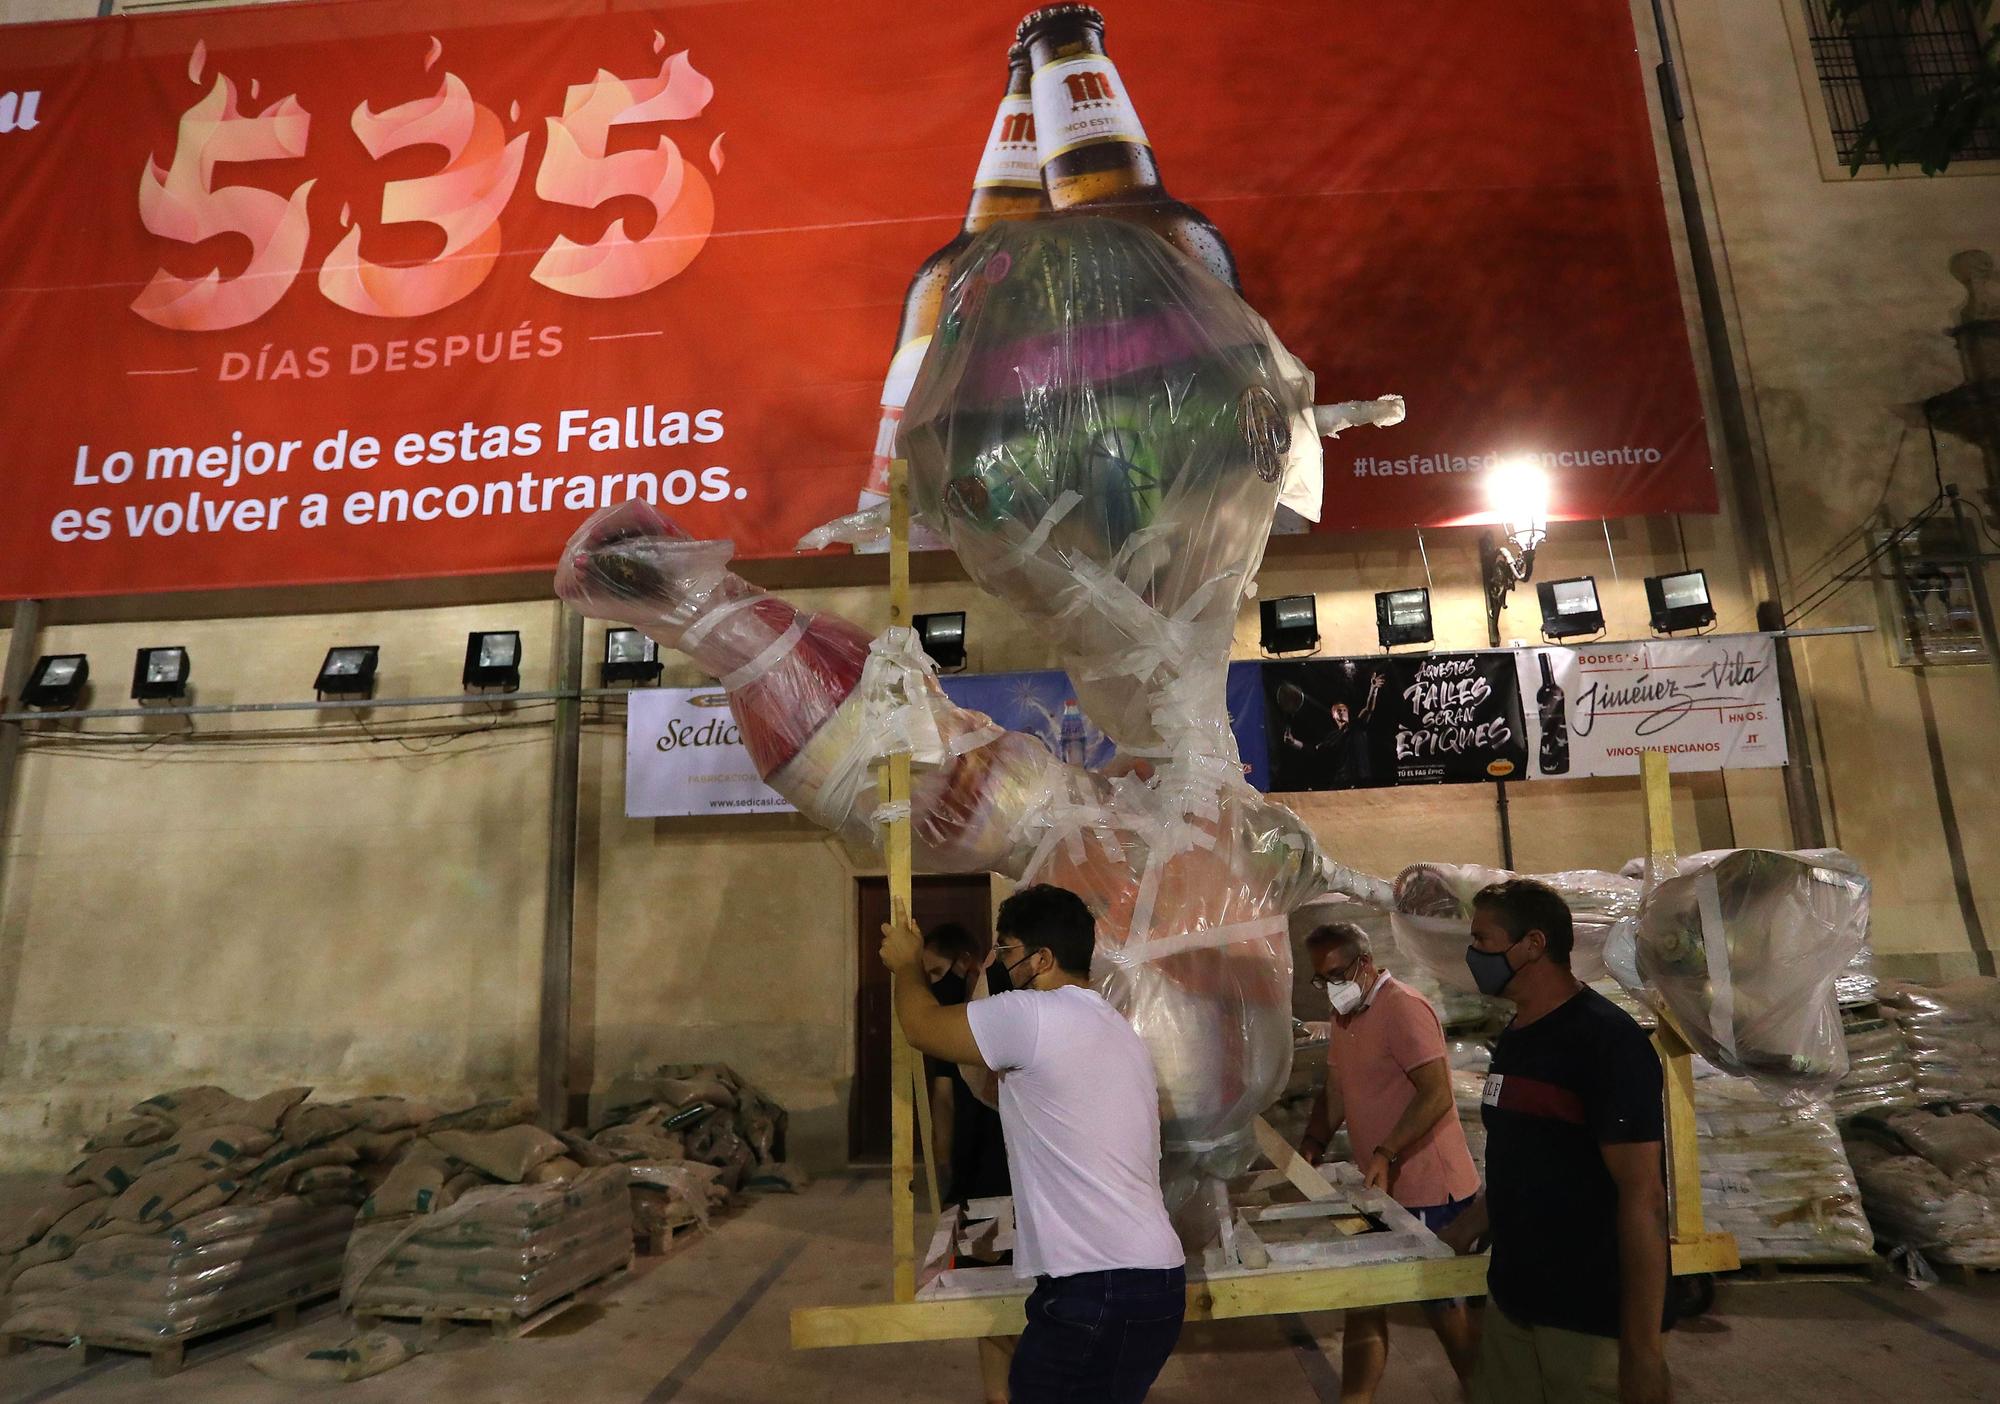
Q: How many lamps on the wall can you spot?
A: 11